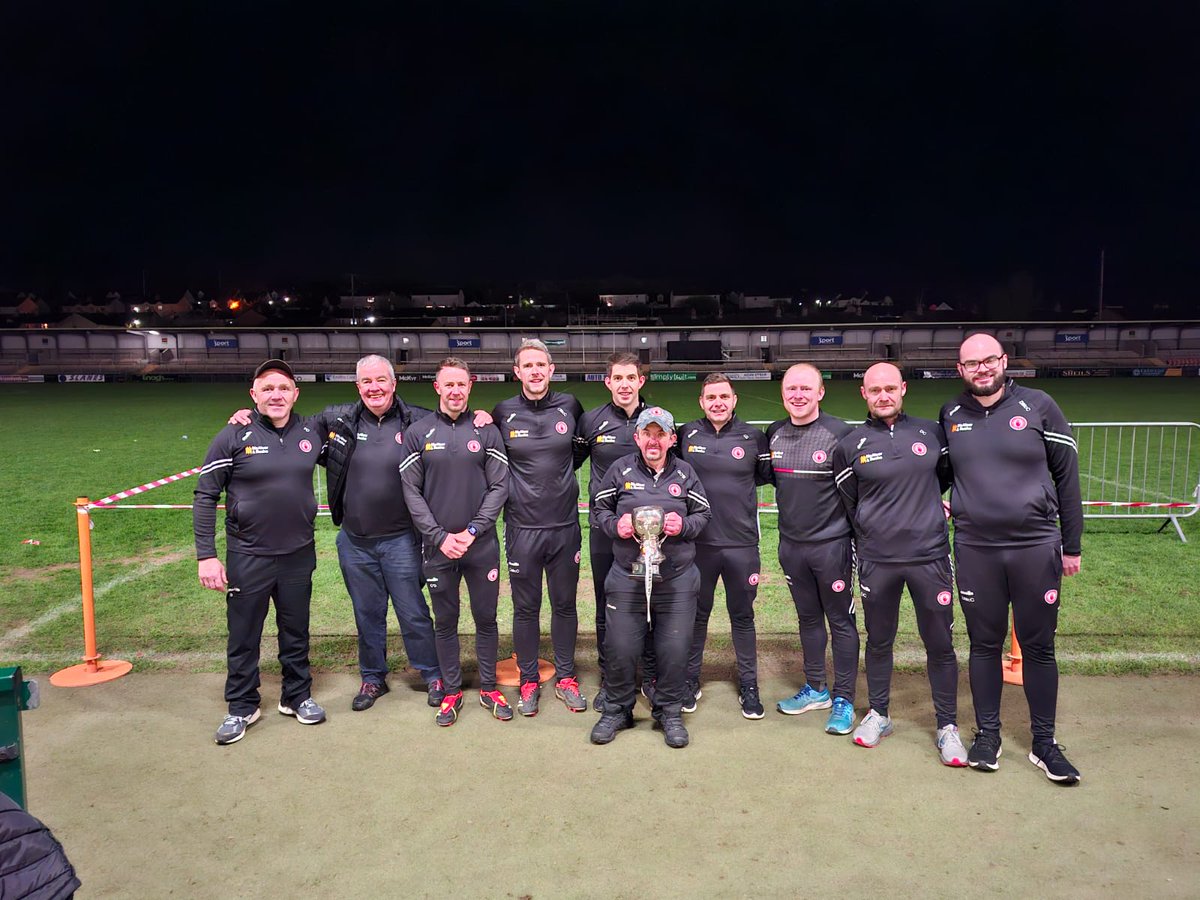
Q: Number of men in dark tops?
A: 10